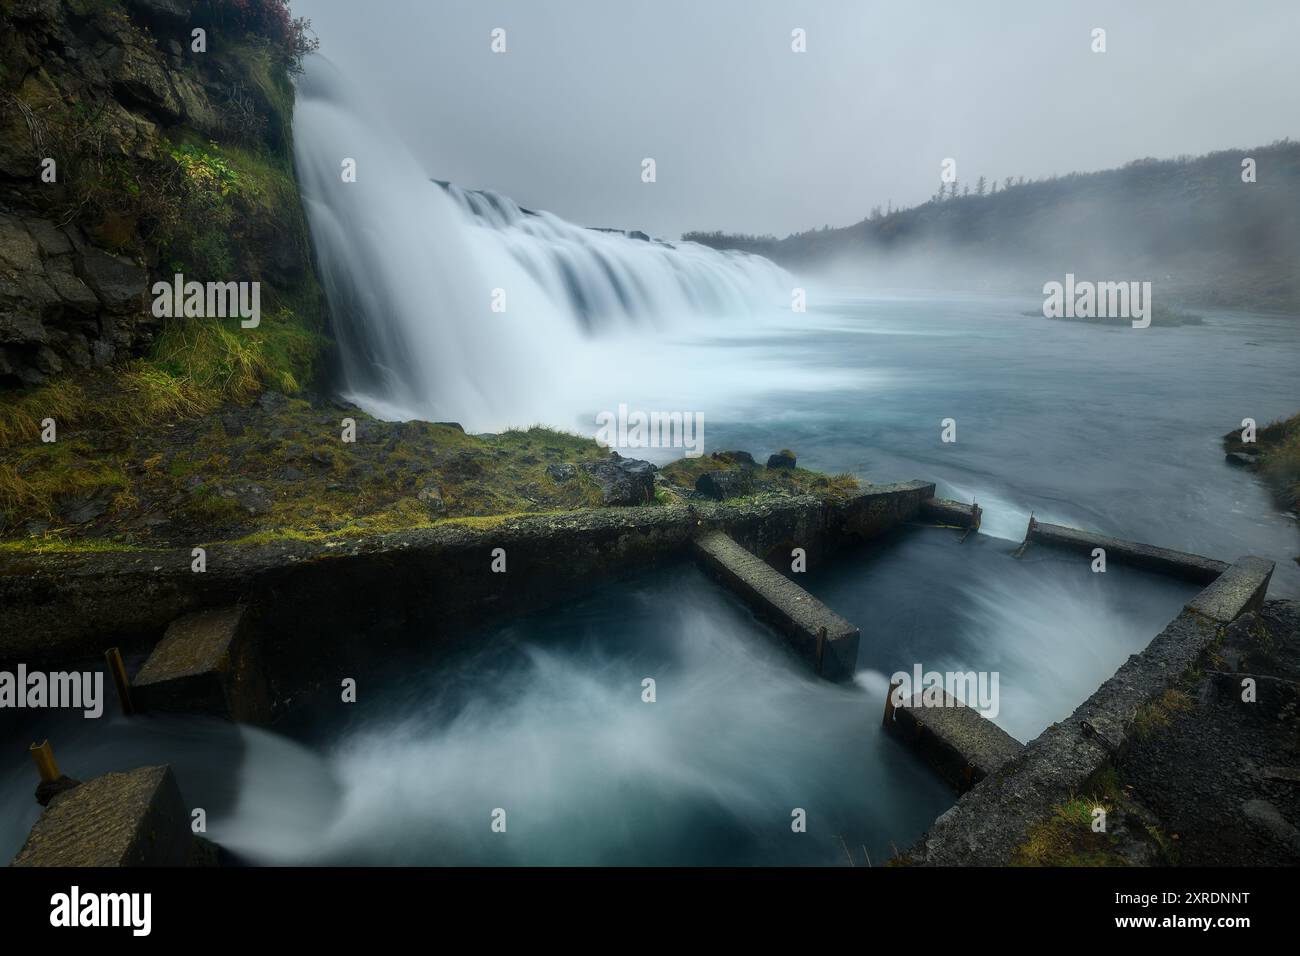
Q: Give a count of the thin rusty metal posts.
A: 6